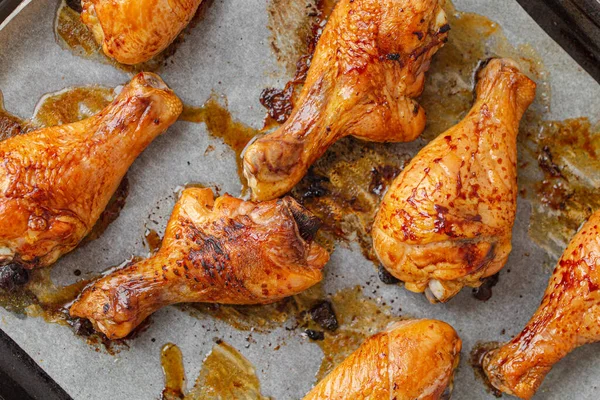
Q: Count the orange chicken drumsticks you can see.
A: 7